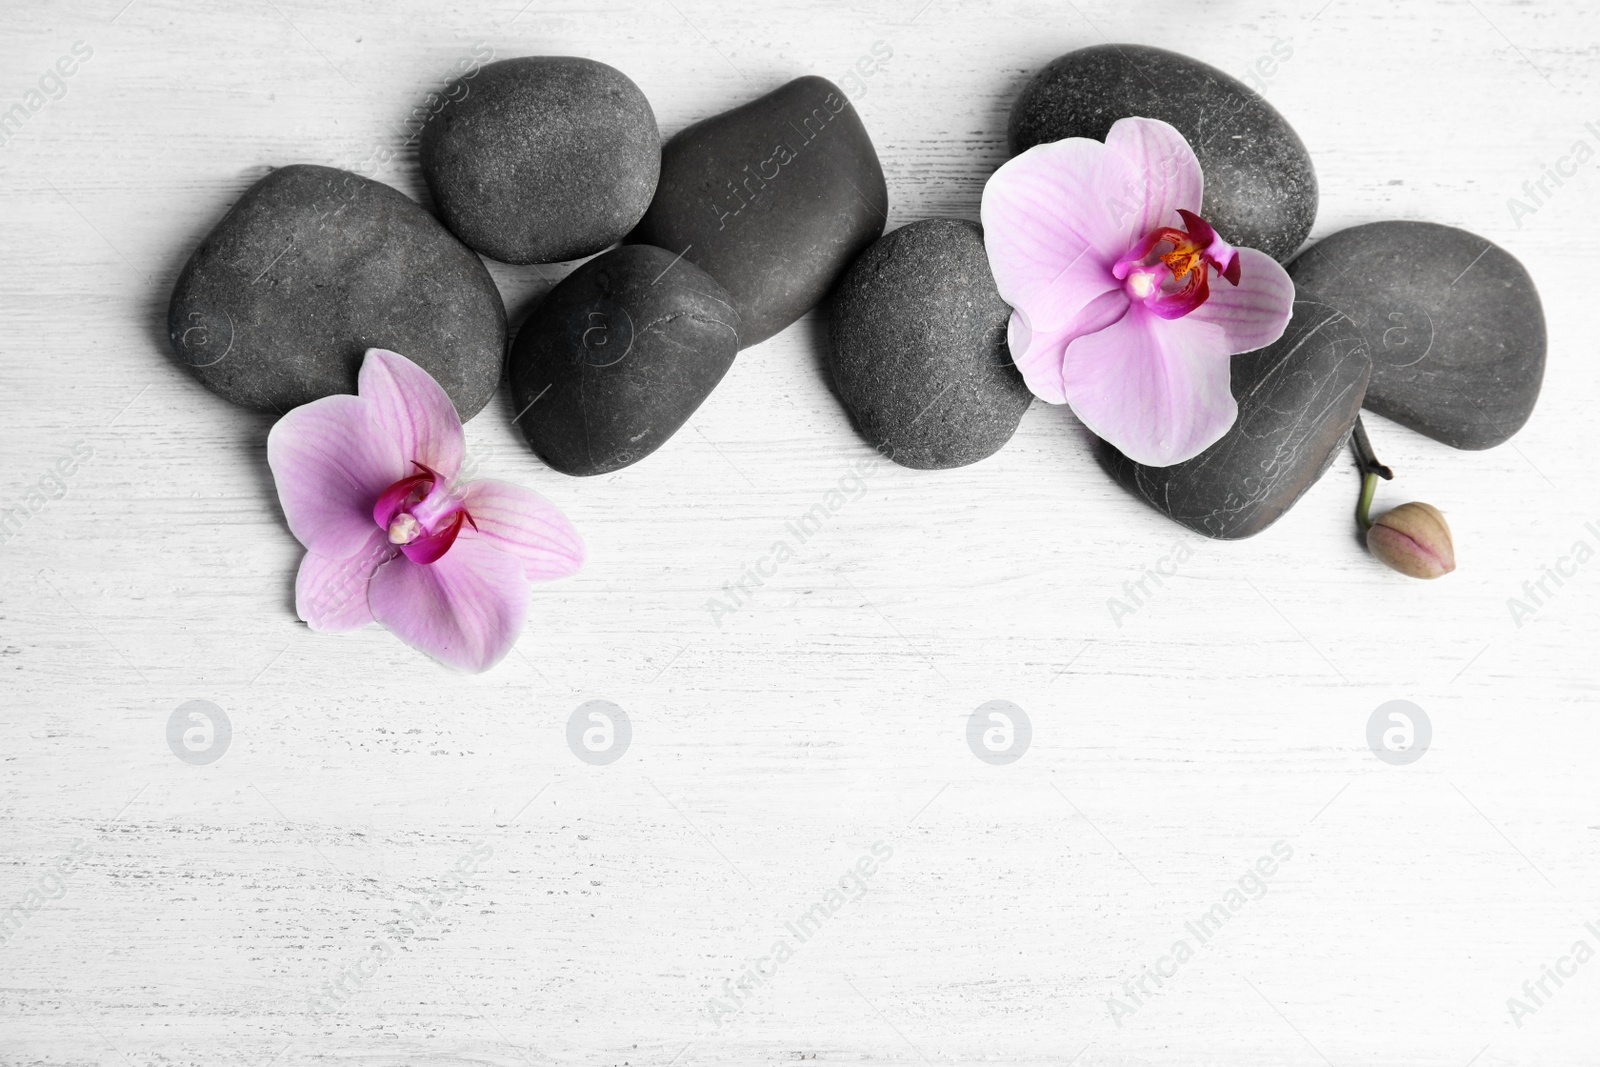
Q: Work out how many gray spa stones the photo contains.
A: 8